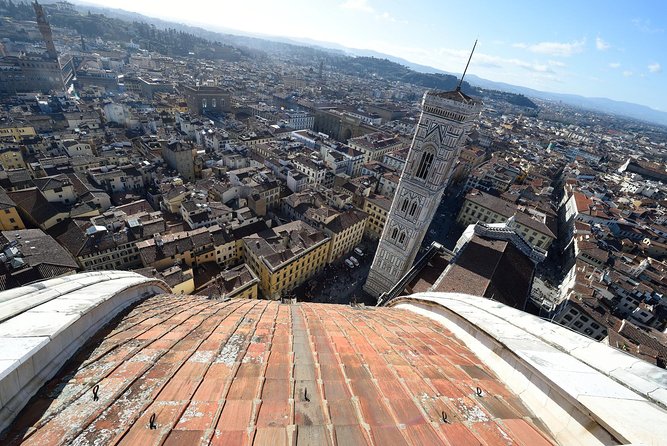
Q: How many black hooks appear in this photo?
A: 5